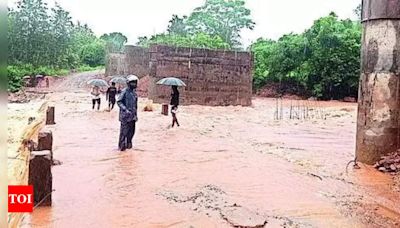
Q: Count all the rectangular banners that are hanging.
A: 0